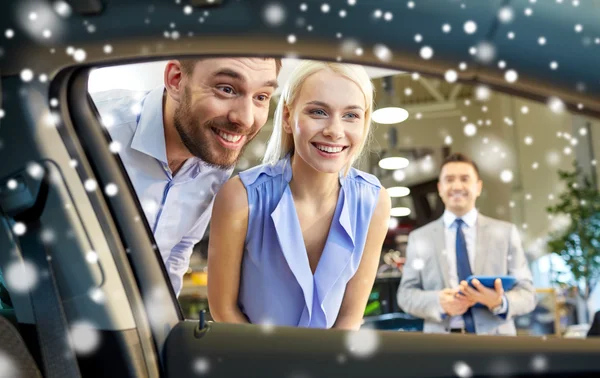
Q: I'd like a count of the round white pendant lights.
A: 4